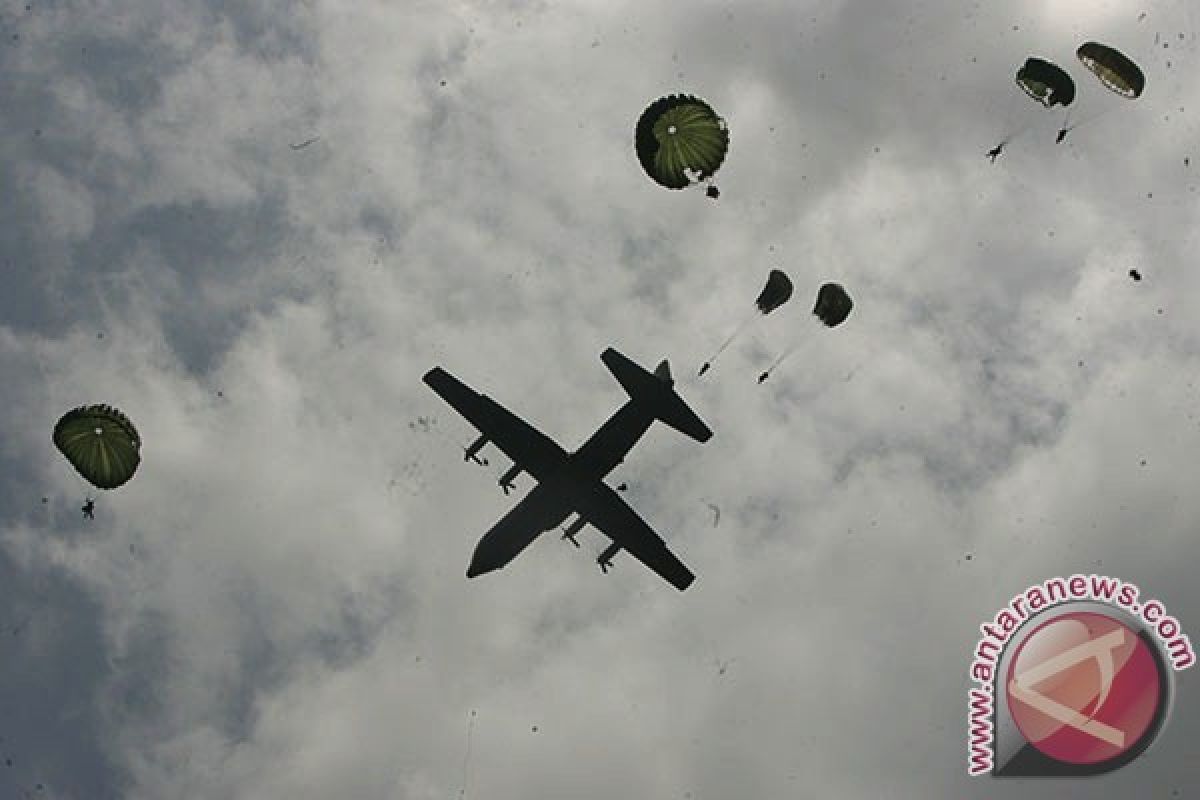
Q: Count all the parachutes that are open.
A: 6